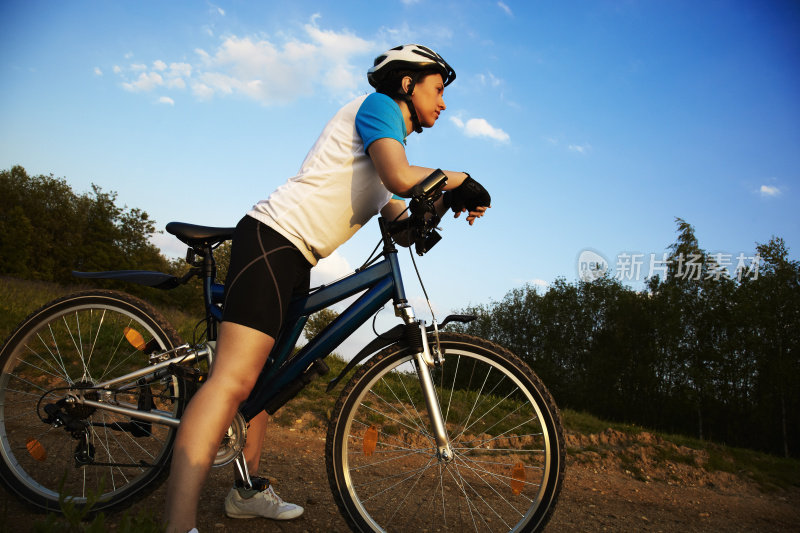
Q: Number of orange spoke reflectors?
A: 4